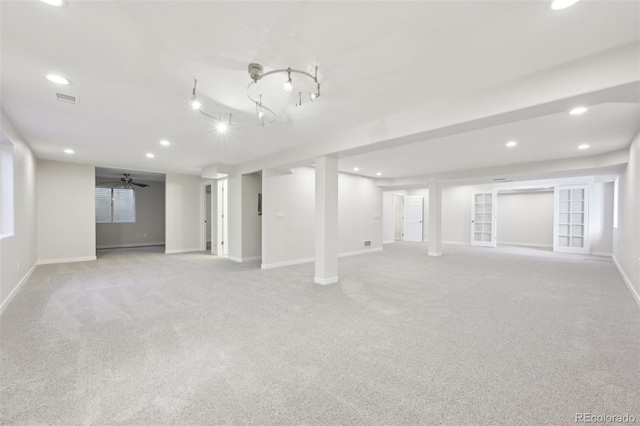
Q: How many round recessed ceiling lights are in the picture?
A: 11